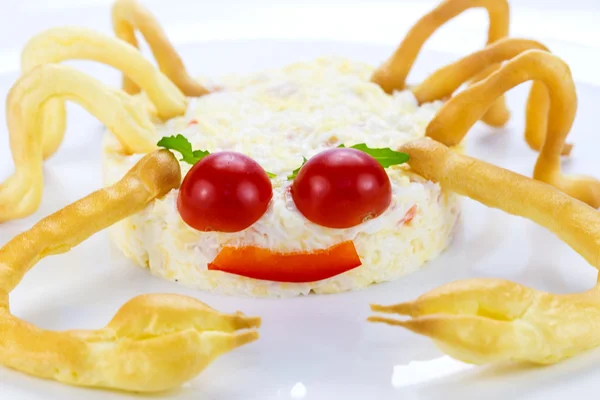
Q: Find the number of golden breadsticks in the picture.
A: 8